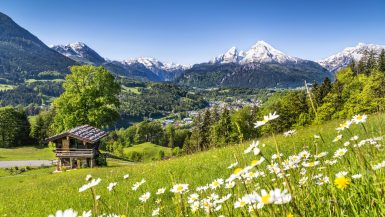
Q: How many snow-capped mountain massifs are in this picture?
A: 4